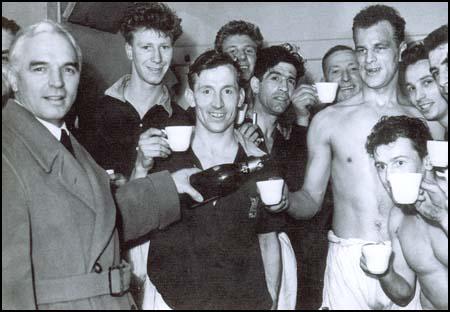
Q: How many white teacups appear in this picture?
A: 6